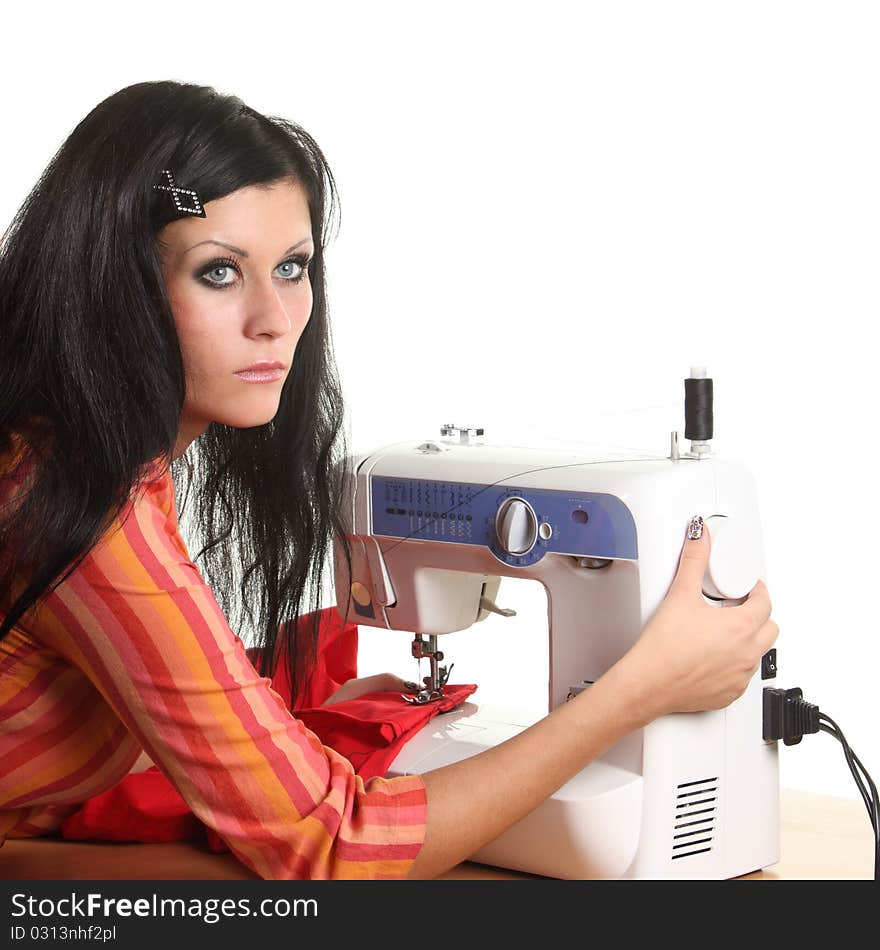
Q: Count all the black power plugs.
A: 1